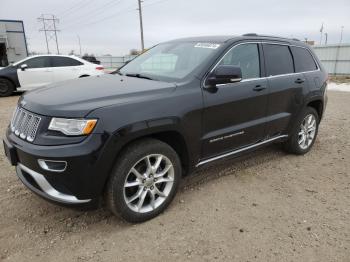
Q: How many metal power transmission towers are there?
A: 1